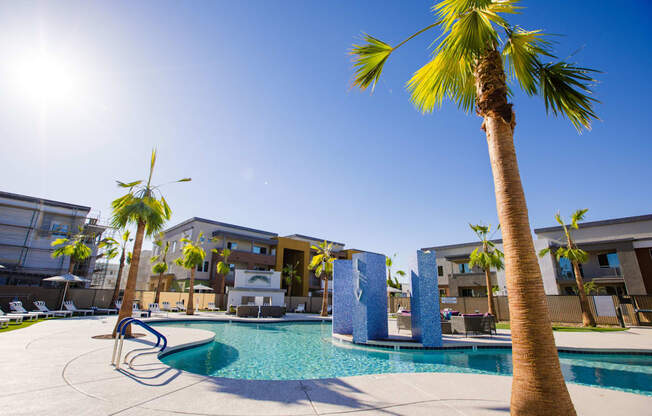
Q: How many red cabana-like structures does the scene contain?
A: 0